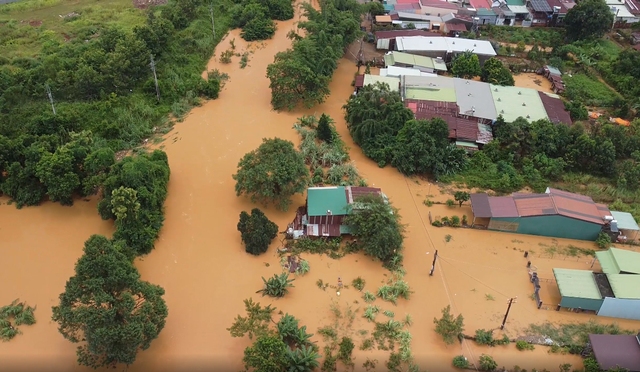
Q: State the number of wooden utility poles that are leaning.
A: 2